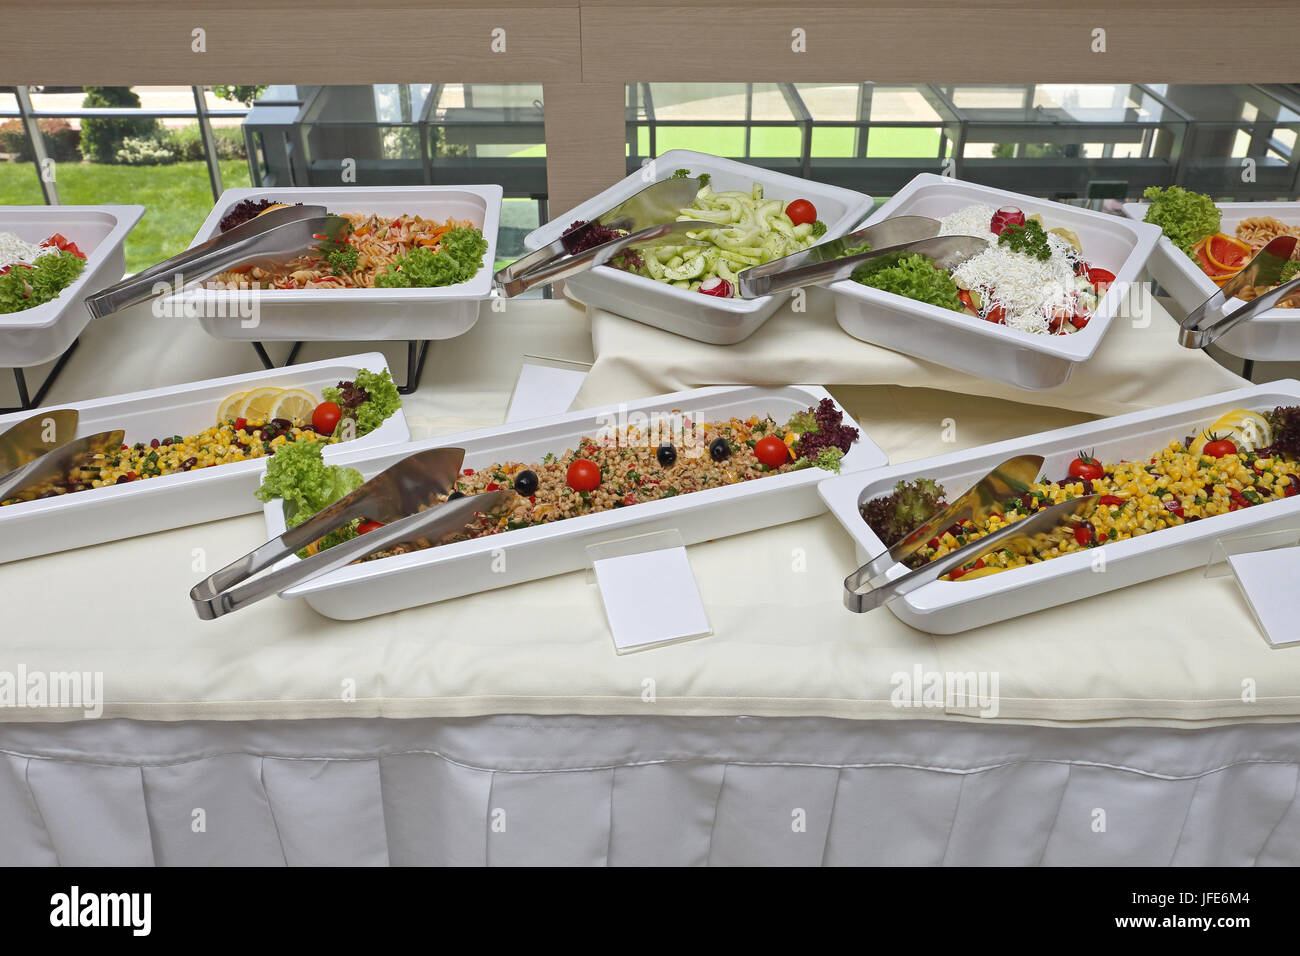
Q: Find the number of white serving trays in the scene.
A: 8